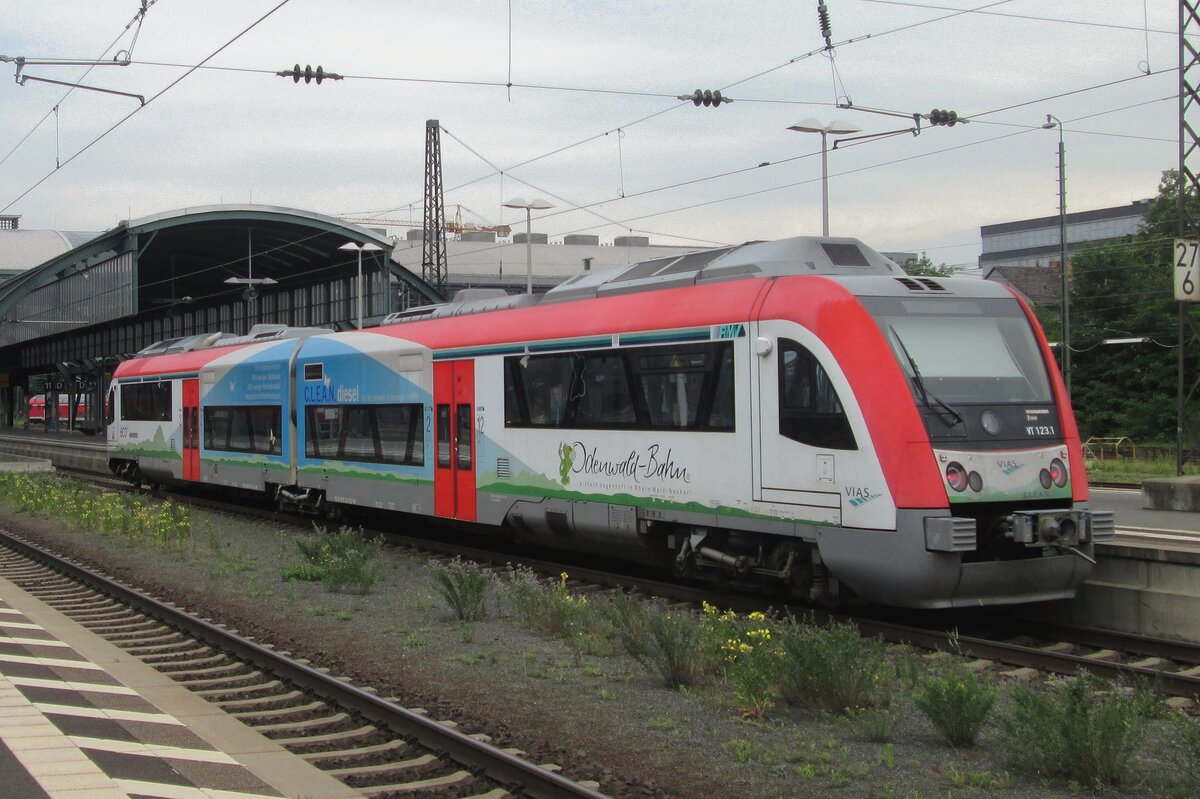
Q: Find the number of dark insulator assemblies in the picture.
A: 4